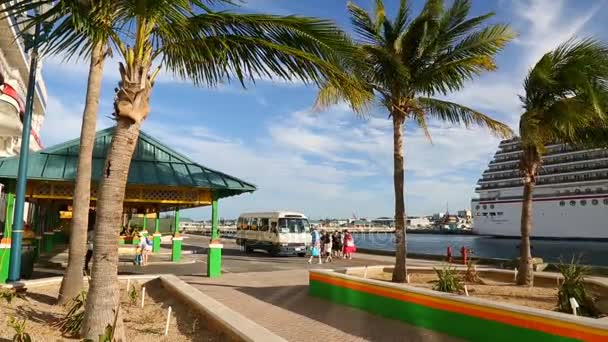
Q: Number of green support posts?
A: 5